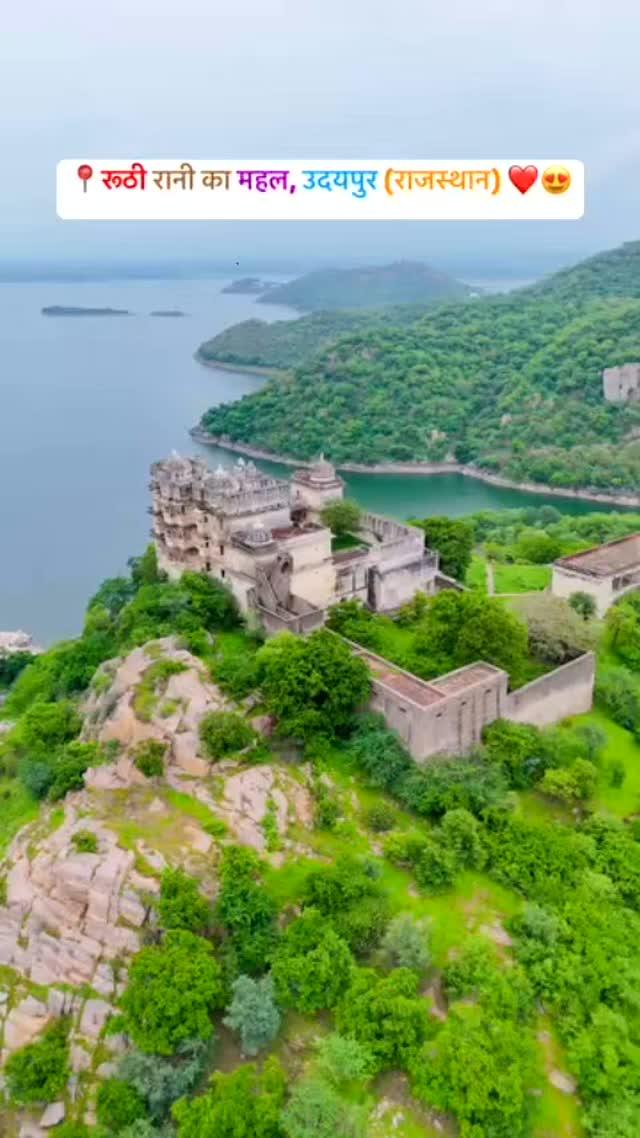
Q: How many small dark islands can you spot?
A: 2